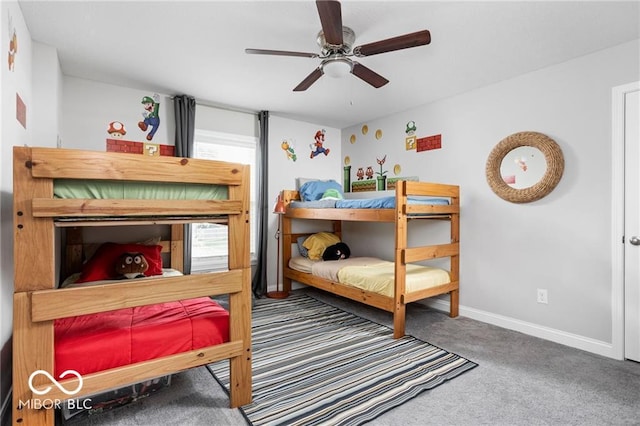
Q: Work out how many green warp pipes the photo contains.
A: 2